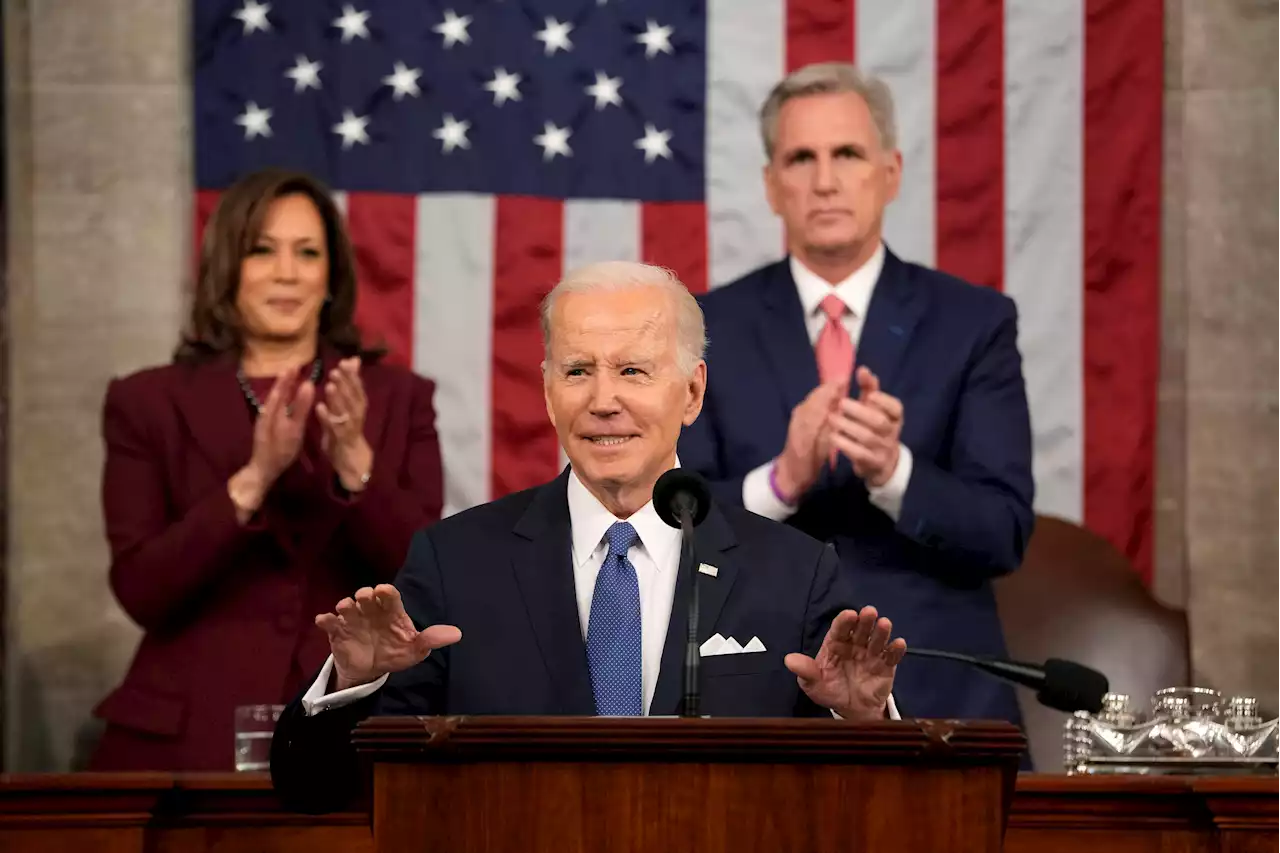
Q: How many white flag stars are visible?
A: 14